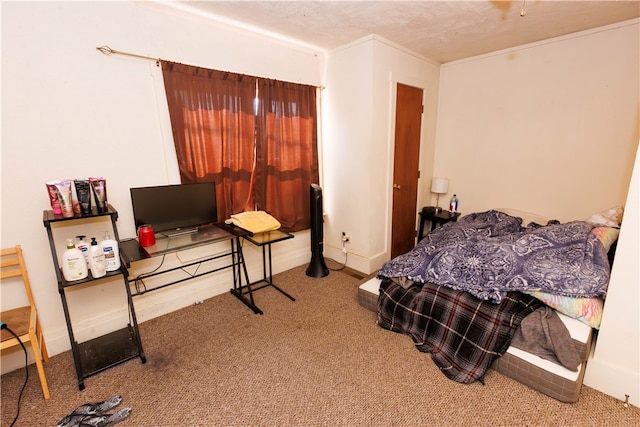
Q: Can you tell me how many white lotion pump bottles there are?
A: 4